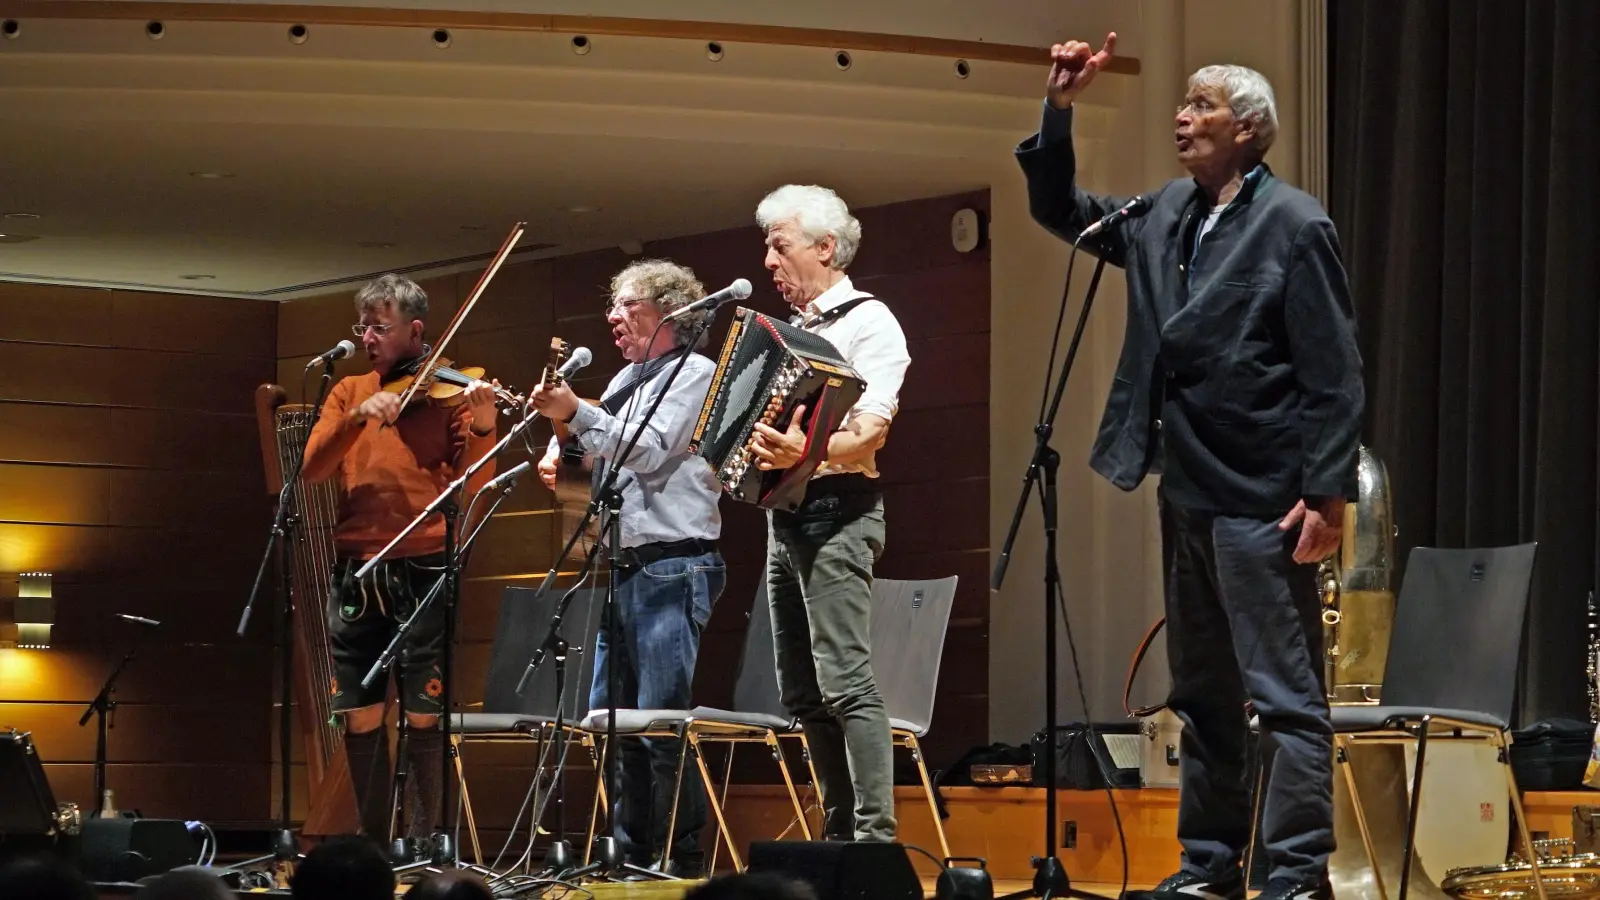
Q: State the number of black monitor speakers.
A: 2